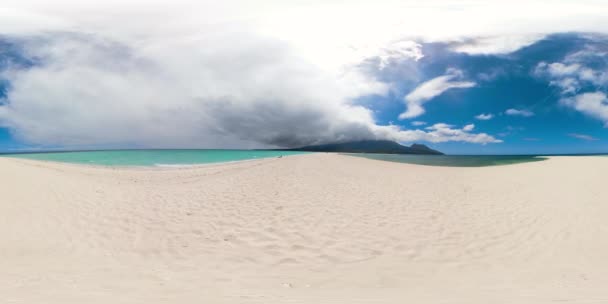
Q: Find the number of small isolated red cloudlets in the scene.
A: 0